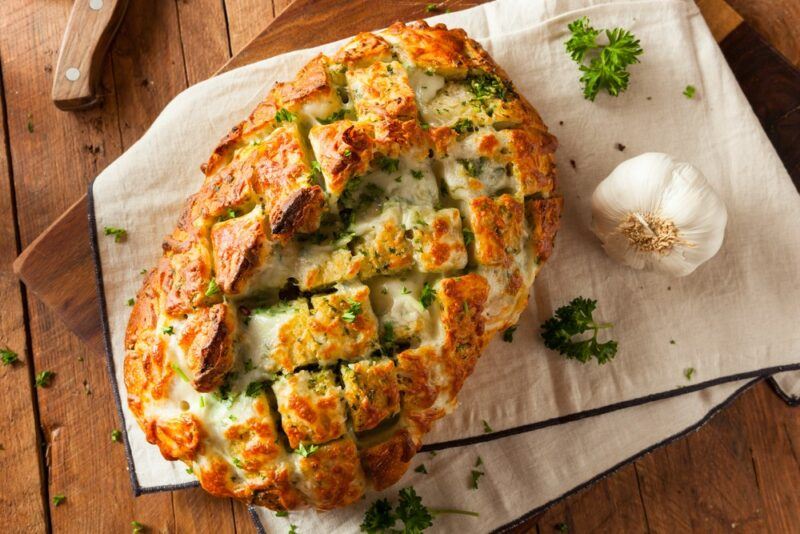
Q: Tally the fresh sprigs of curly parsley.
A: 3